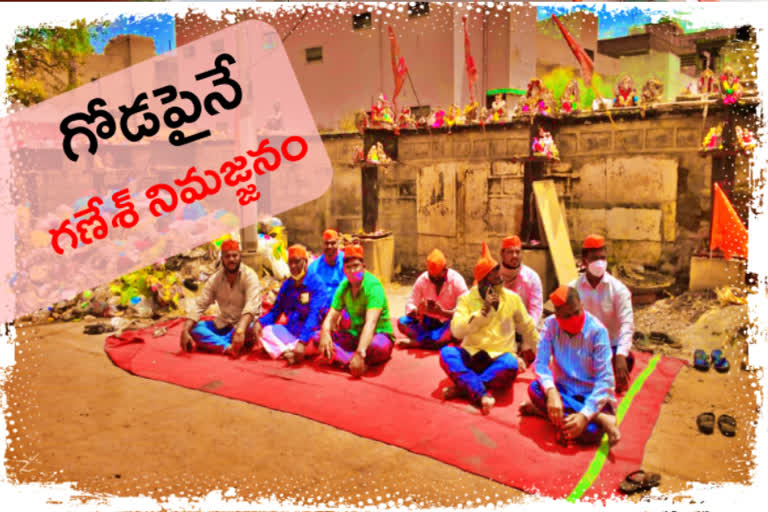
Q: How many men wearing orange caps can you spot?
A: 9